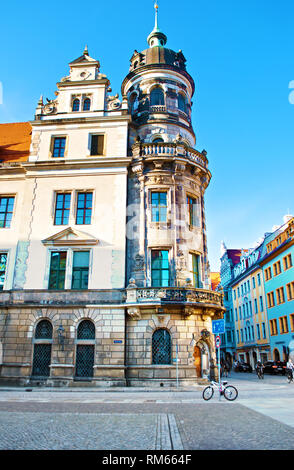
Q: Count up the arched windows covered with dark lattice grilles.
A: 3